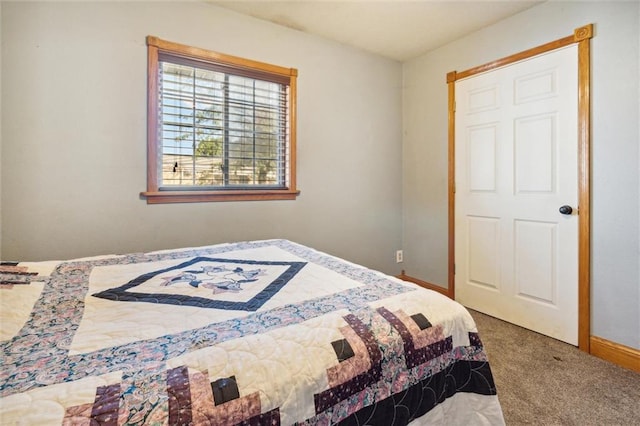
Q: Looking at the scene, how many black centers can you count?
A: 3